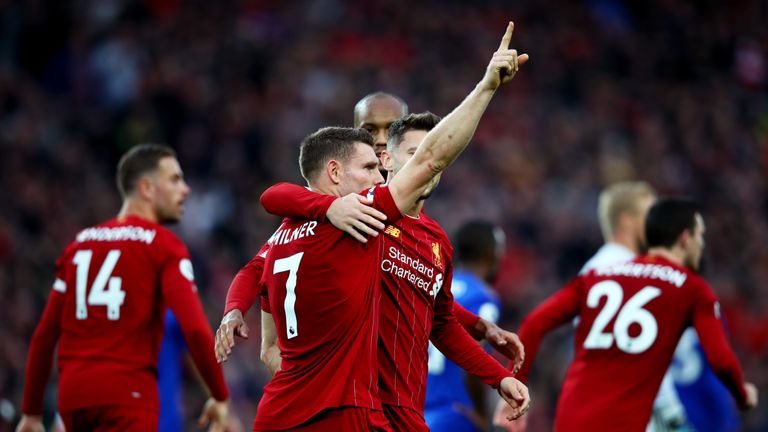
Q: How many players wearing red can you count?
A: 5